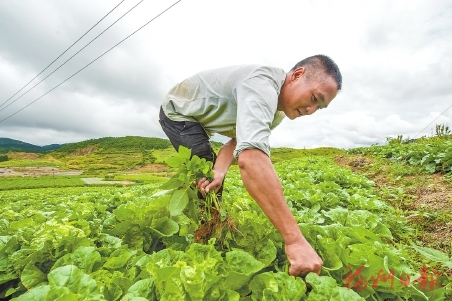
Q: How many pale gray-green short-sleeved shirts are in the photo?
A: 1